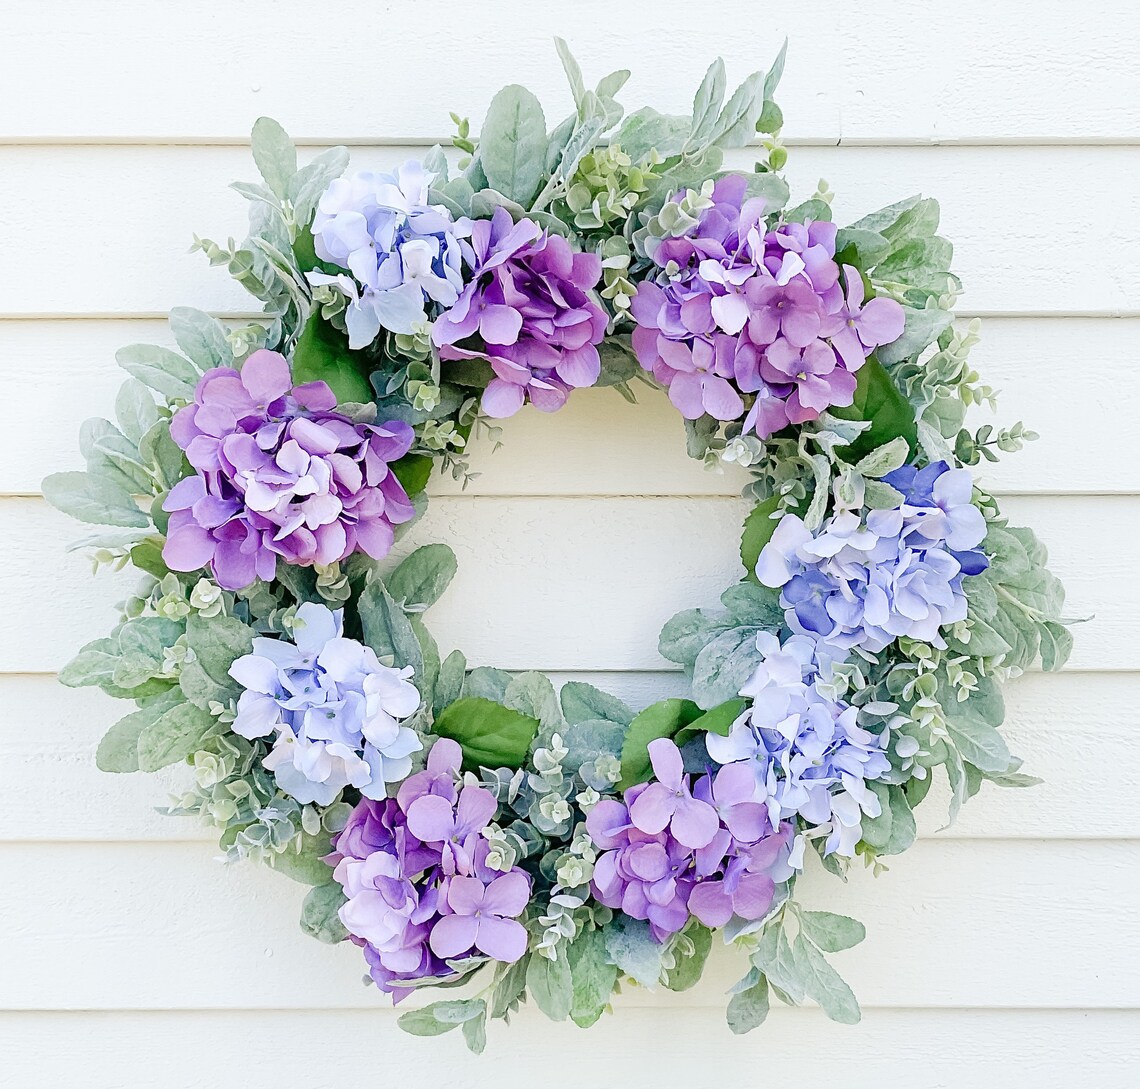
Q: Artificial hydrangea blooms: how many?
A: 9